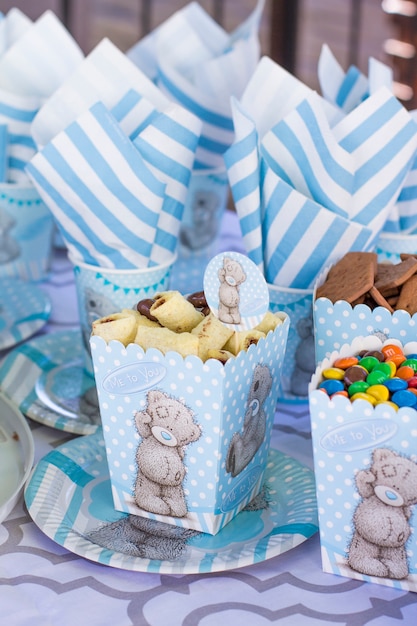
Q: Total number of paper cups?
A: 5